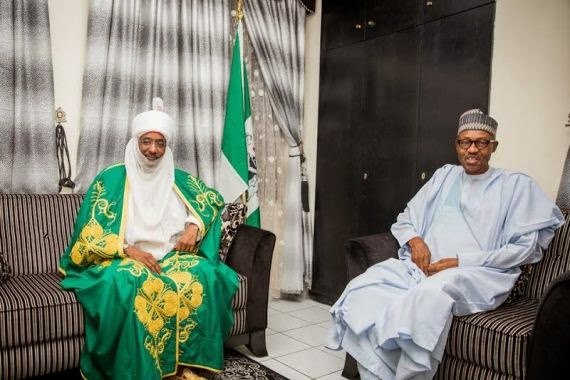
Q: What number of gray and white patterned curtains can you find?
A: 3